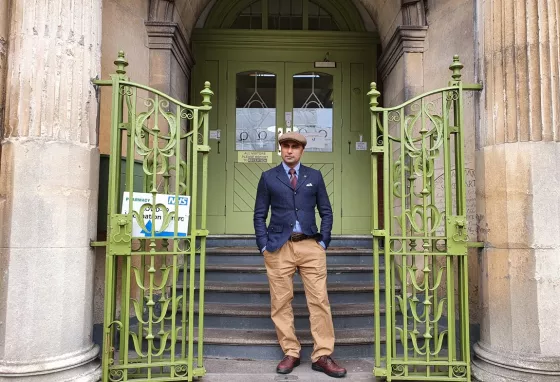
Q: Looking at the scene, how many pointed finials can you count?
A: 4